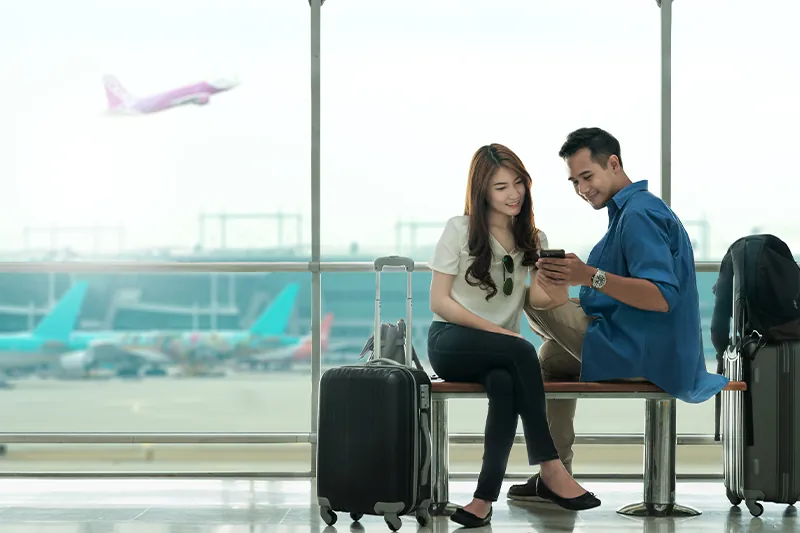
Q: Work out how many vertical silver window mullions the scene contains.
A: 2